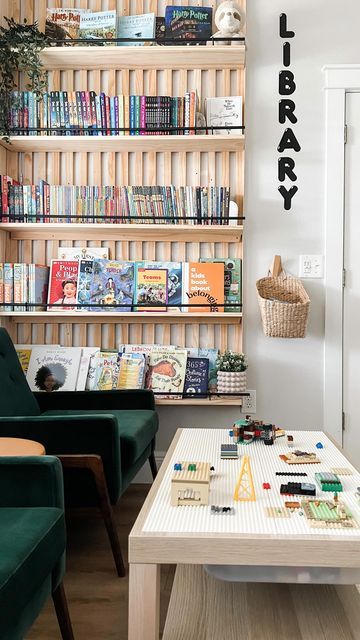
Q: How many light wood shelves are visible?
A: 5